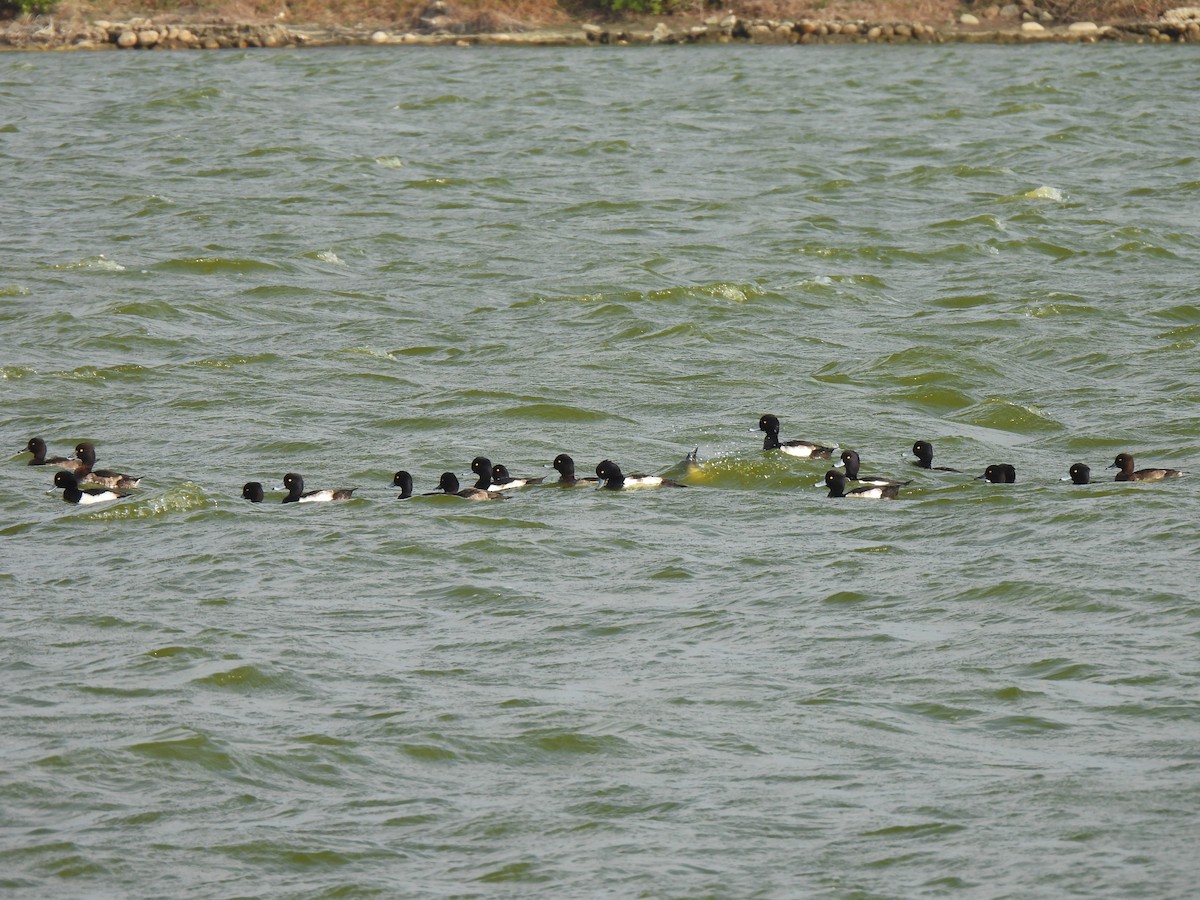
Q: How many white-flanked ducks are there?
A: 7